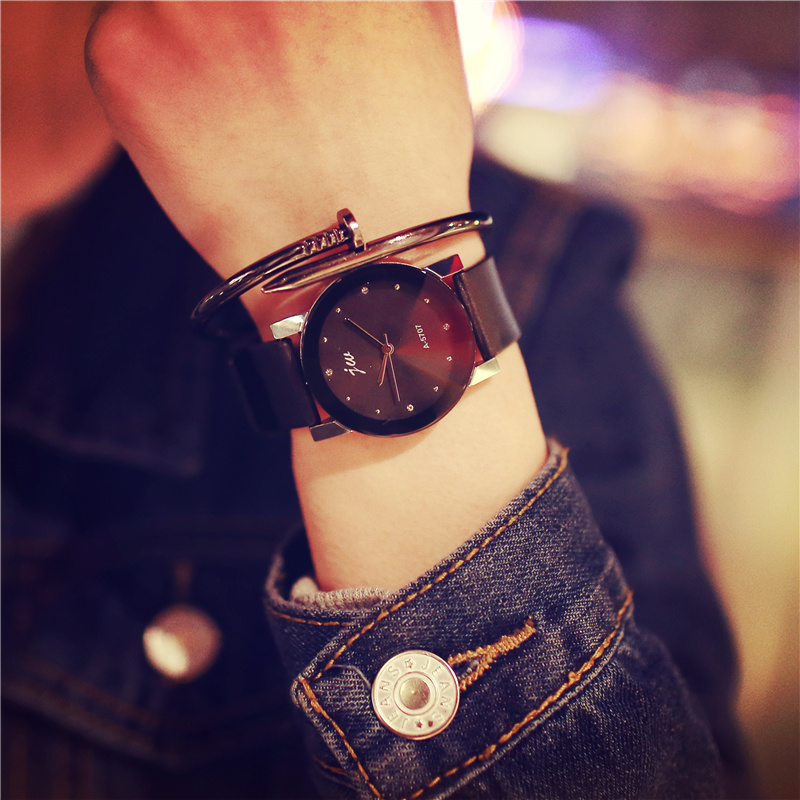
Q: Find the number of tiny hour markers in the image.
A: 12